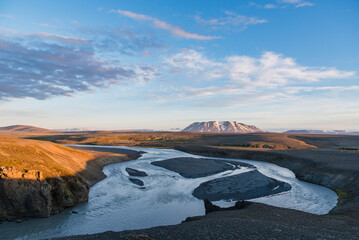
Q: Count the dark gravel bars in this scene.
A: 4